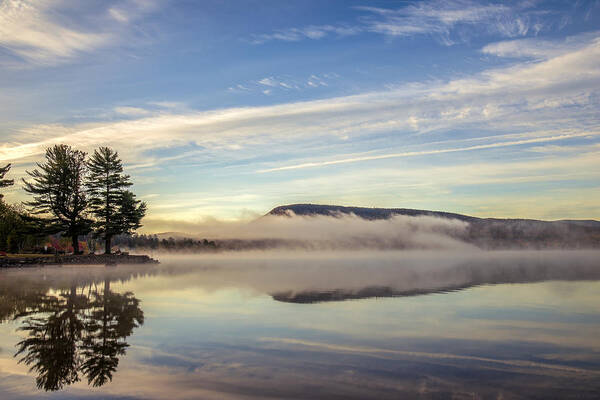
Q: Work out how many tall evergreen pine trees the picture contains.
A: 2